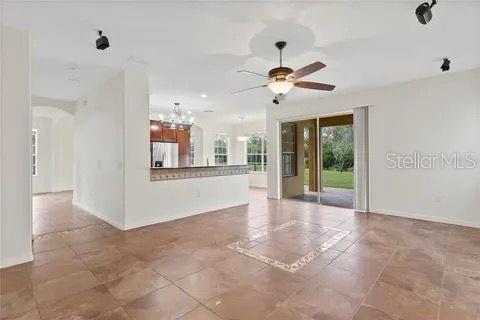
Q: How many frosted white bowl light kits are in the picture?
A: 1